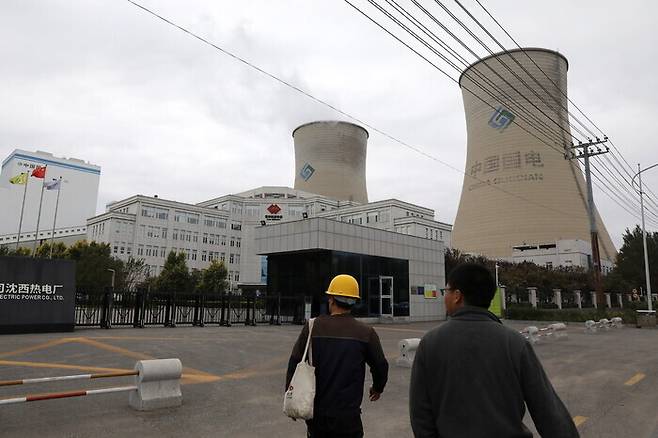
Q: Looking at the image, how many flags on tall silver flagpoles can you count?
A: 3